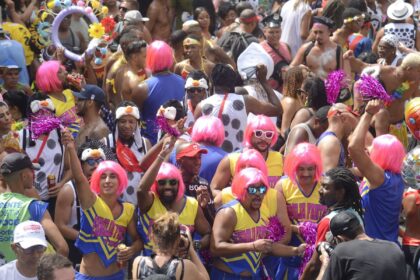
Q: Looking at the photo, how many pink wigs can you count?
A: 10